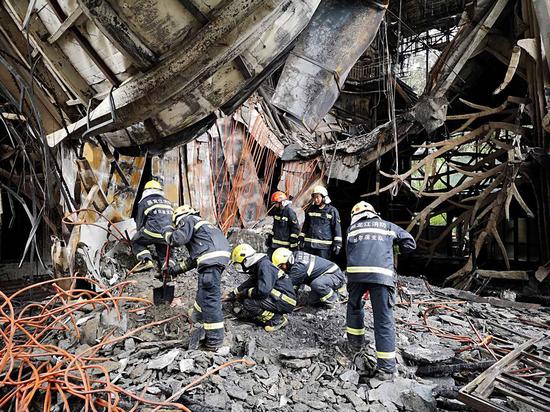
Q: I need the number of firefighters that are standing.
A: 5